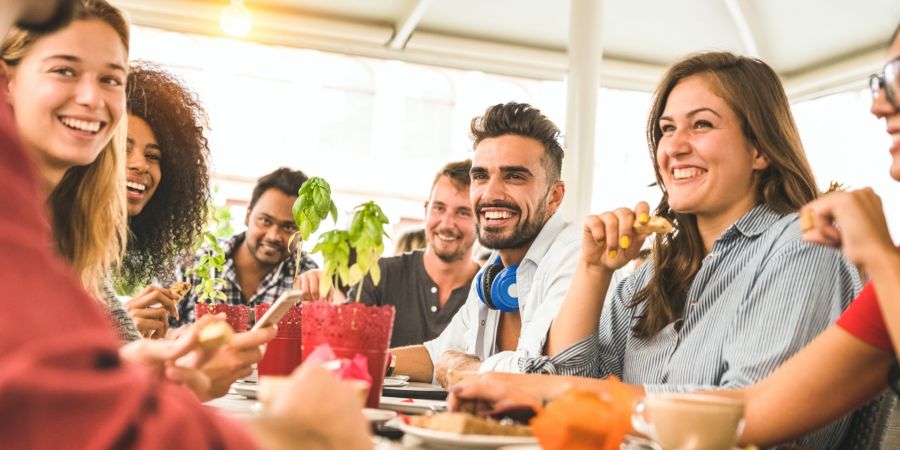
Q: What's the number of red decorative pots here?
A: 3